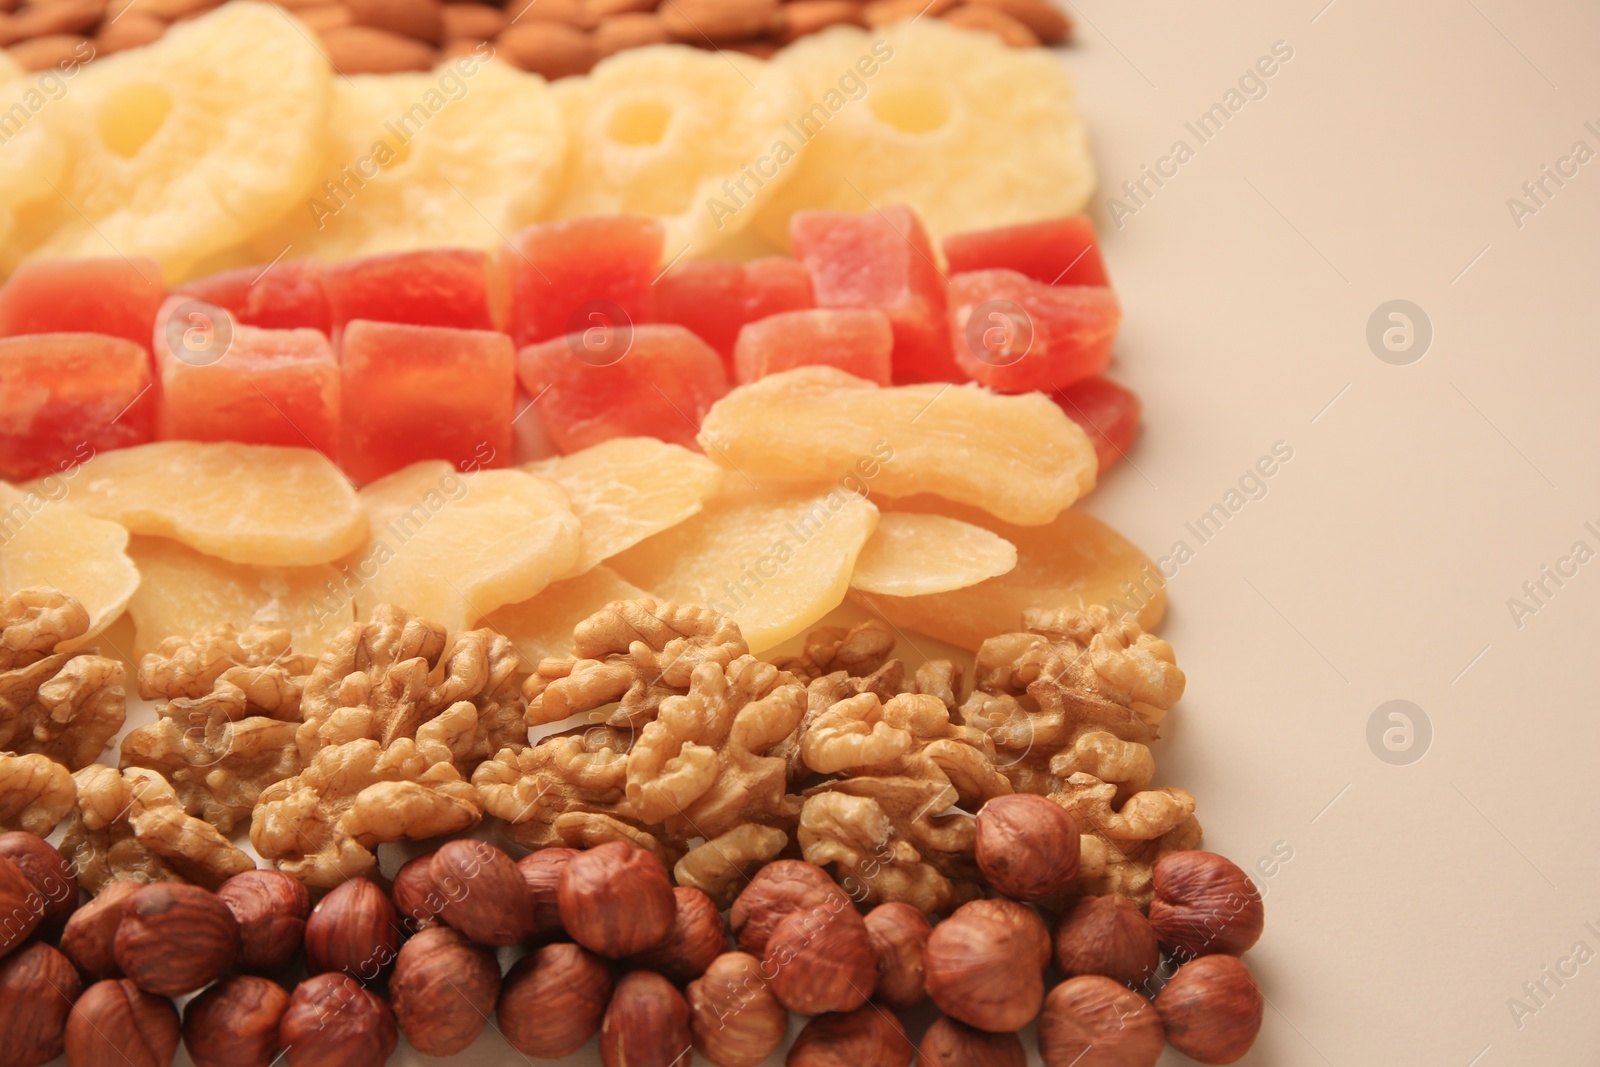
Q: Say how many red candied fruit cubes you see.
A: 14